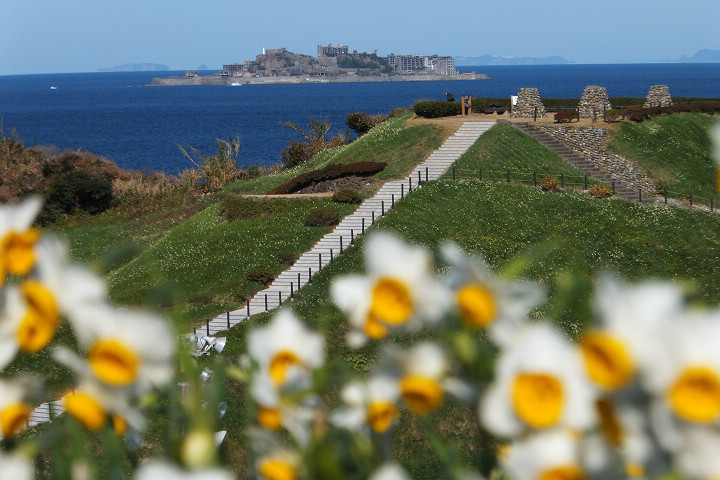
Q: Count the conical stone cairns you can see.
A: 3